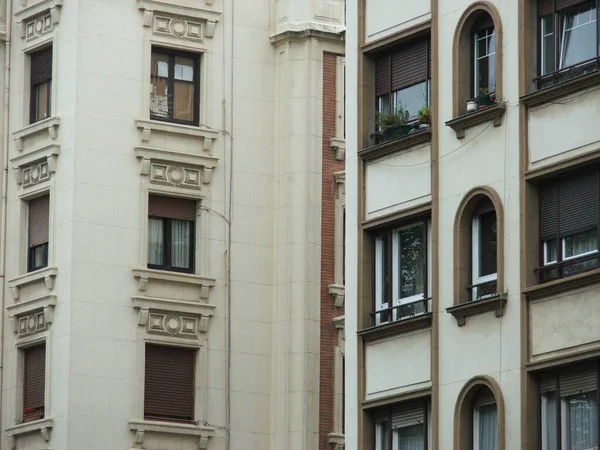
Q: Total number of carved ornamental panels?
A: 6